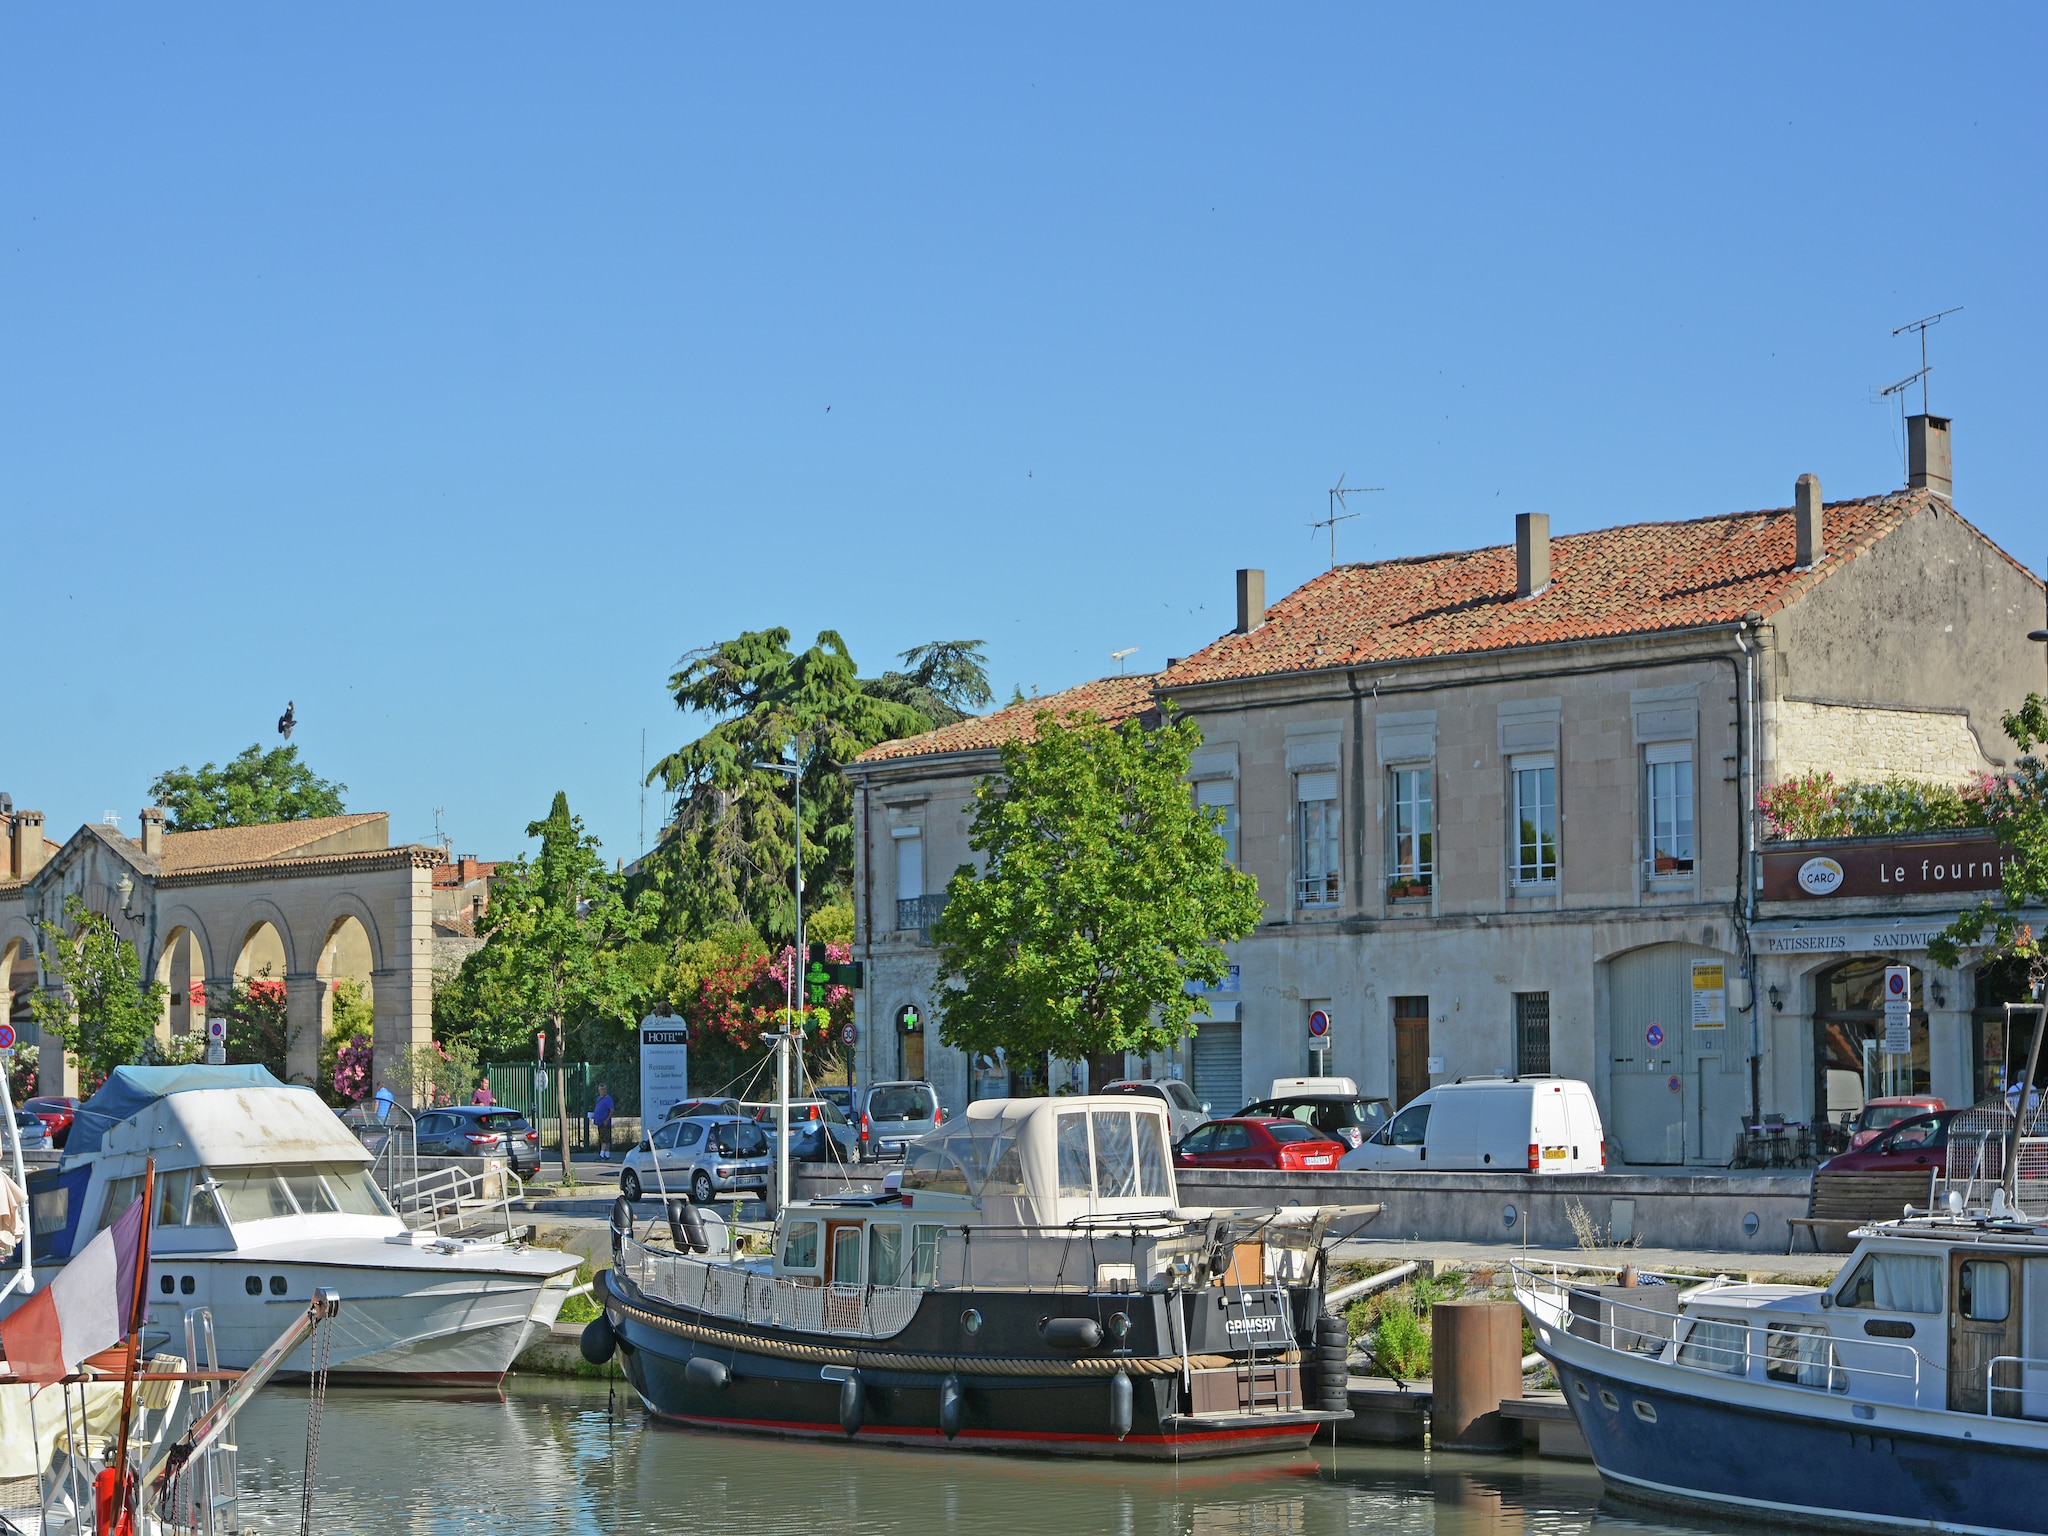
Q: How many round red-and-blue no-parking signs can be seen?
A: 6